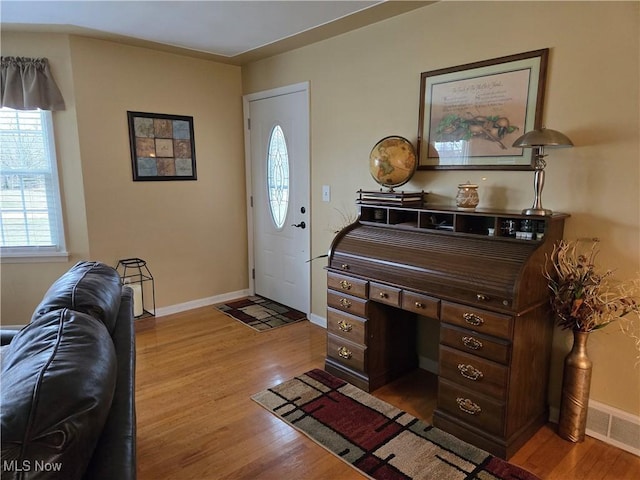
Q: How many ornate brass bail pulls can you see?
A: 8